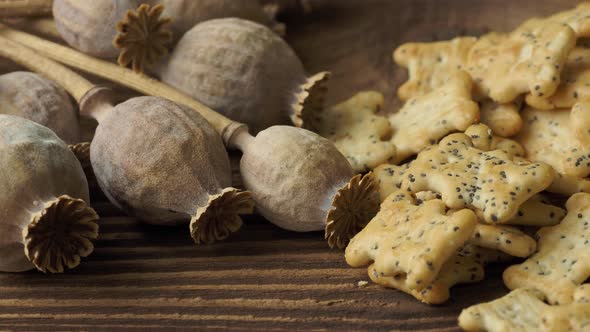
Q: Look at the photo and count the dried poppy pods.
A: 7